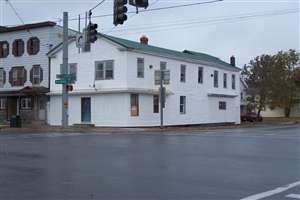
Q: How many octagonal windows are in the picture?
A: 6